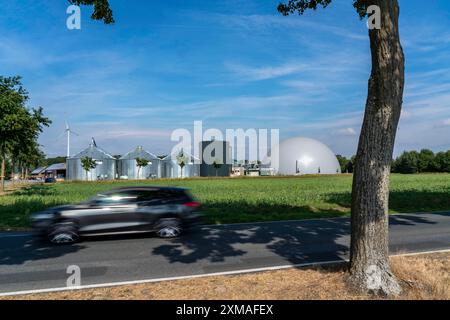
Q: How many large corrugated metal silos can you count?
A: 3